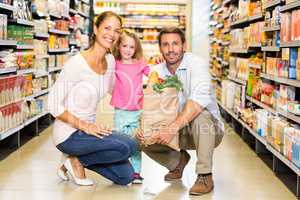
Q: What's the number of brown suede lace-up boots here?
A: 2